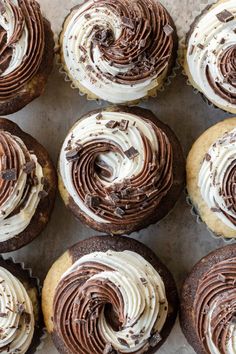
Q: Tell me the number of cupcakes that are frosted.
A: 9